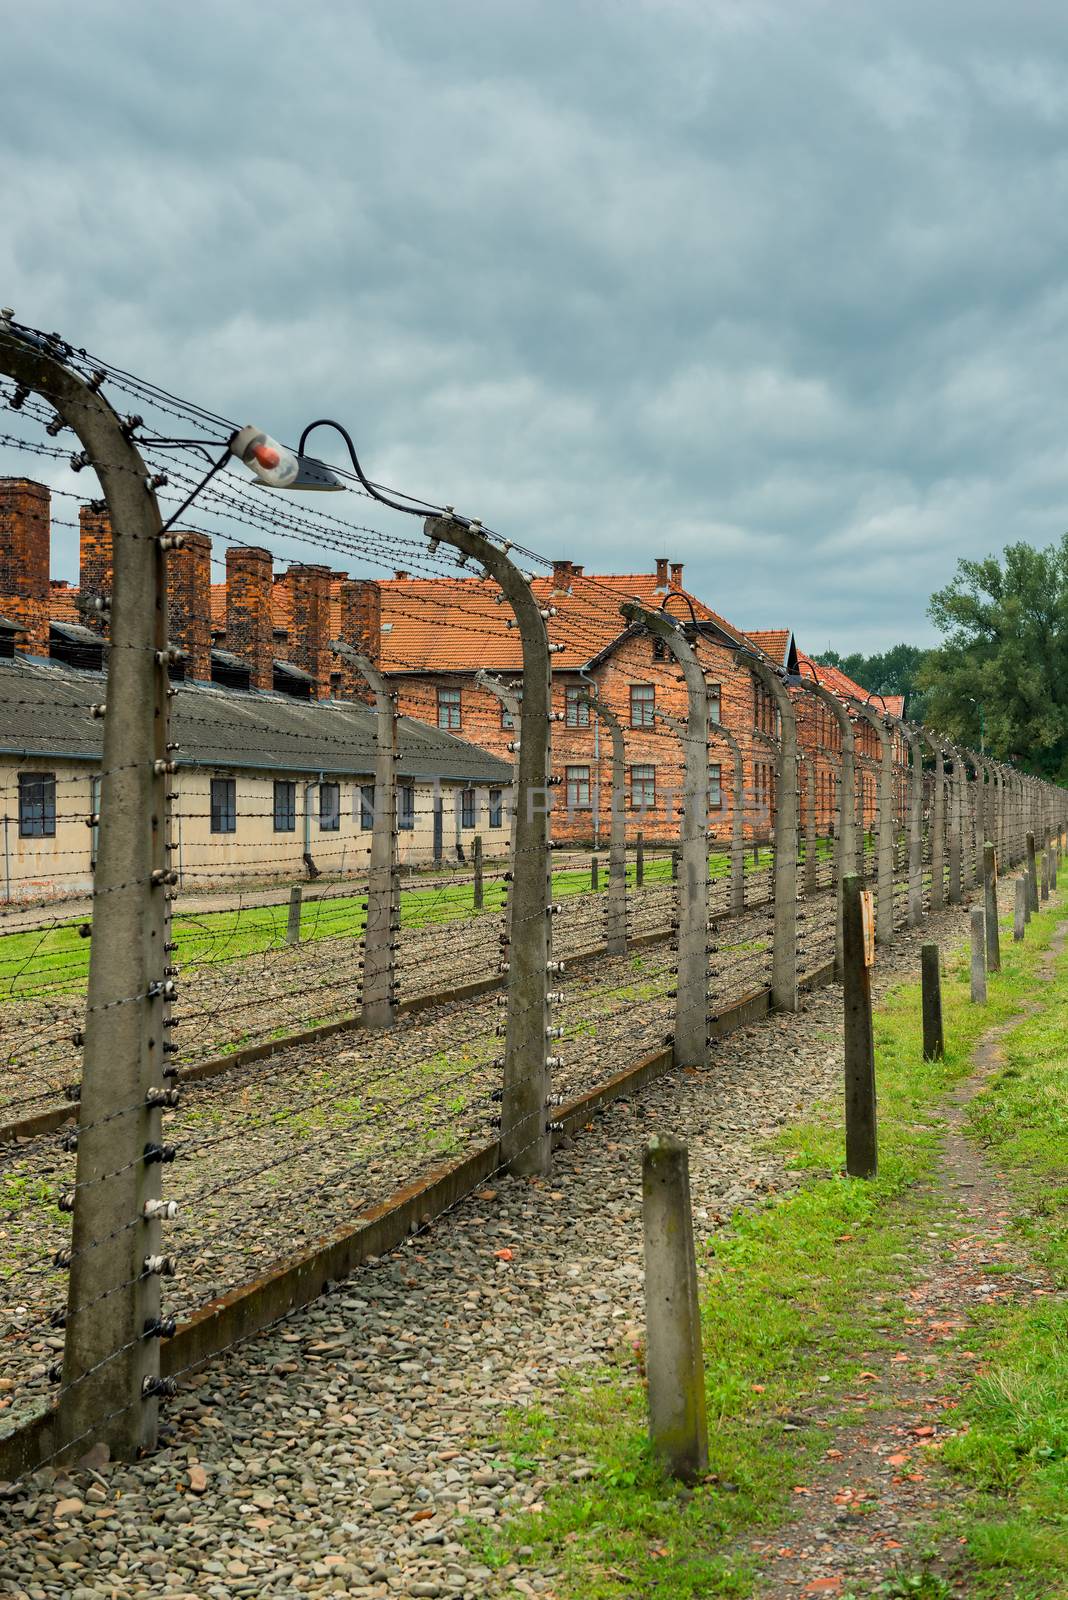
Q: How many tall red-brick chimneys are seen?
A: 6